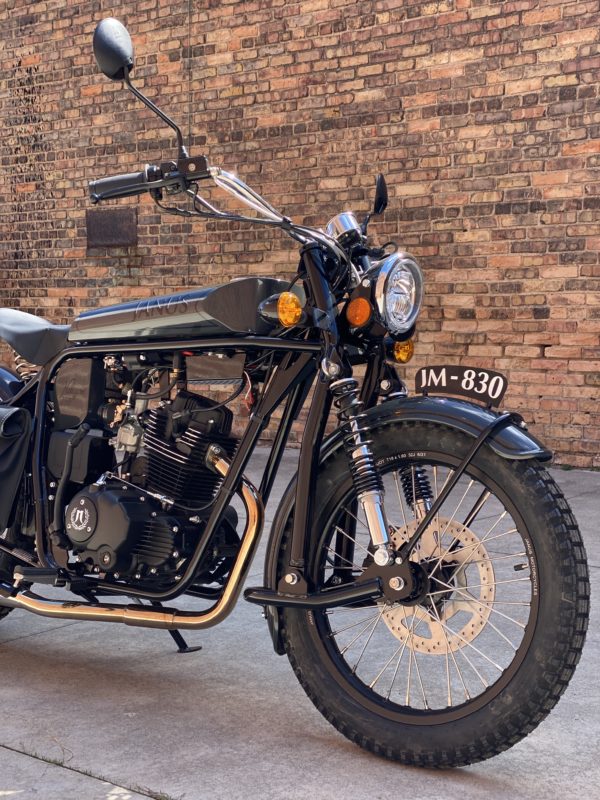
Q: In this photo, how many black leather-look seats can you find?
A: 1